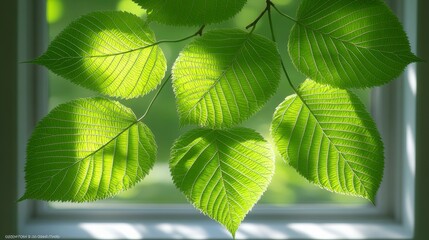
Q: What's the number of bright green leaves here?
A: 7